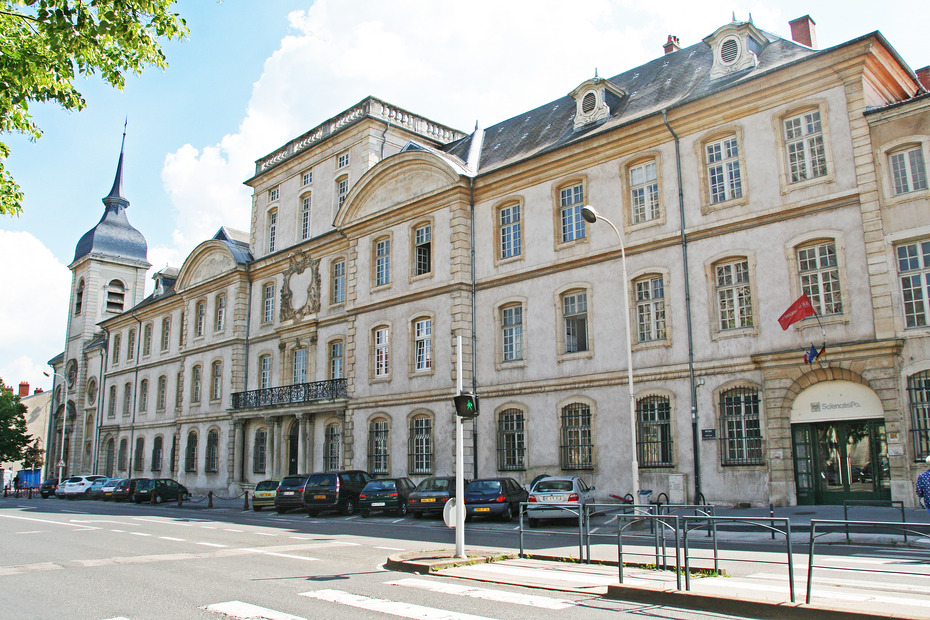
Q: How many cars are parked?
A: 14